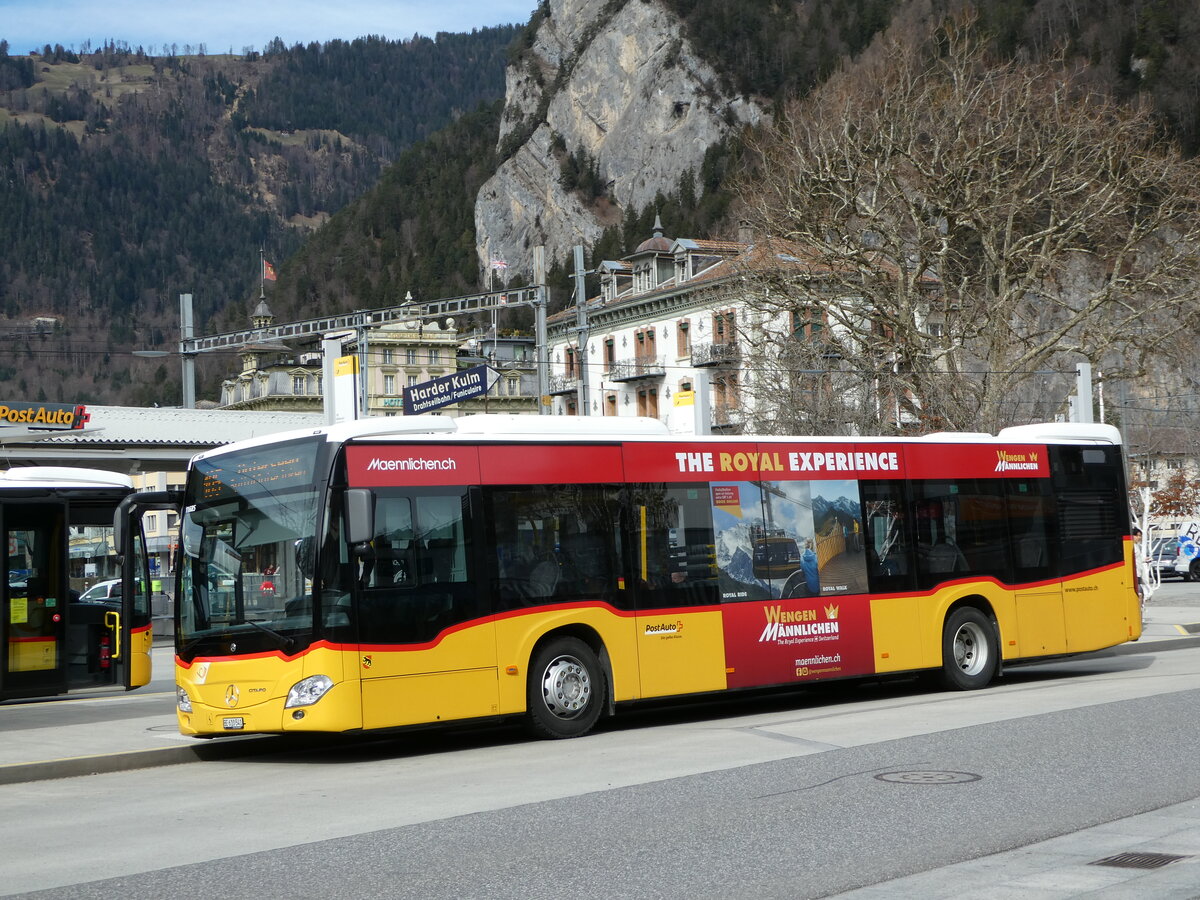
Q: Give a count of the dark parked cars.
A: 1